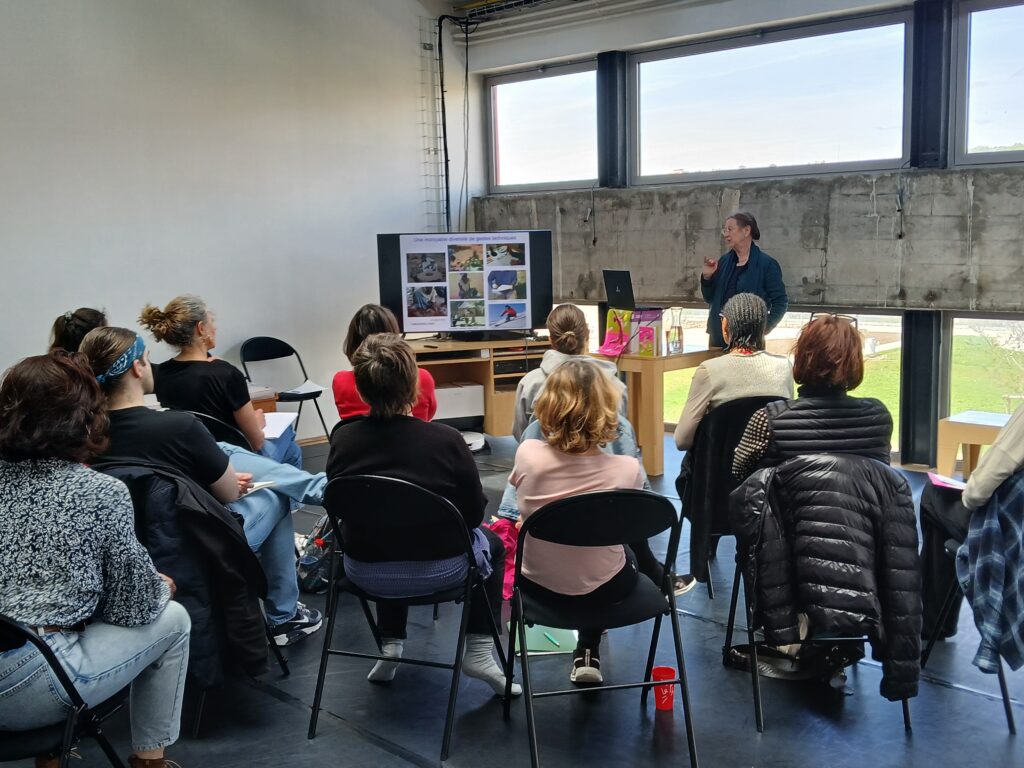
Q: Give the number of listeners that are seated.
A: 11